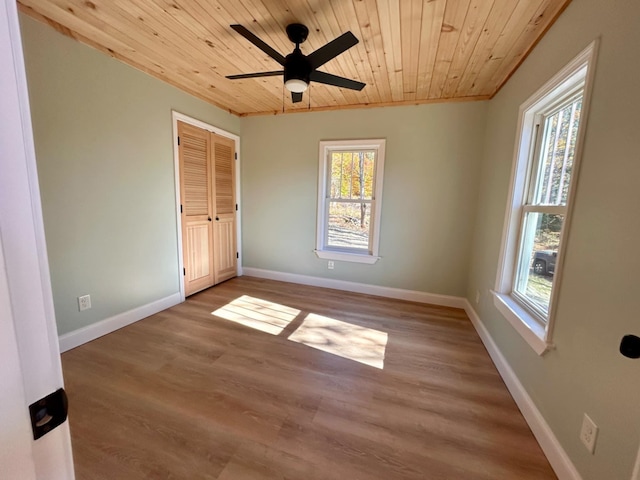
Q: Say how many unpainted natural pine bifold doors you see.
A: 2